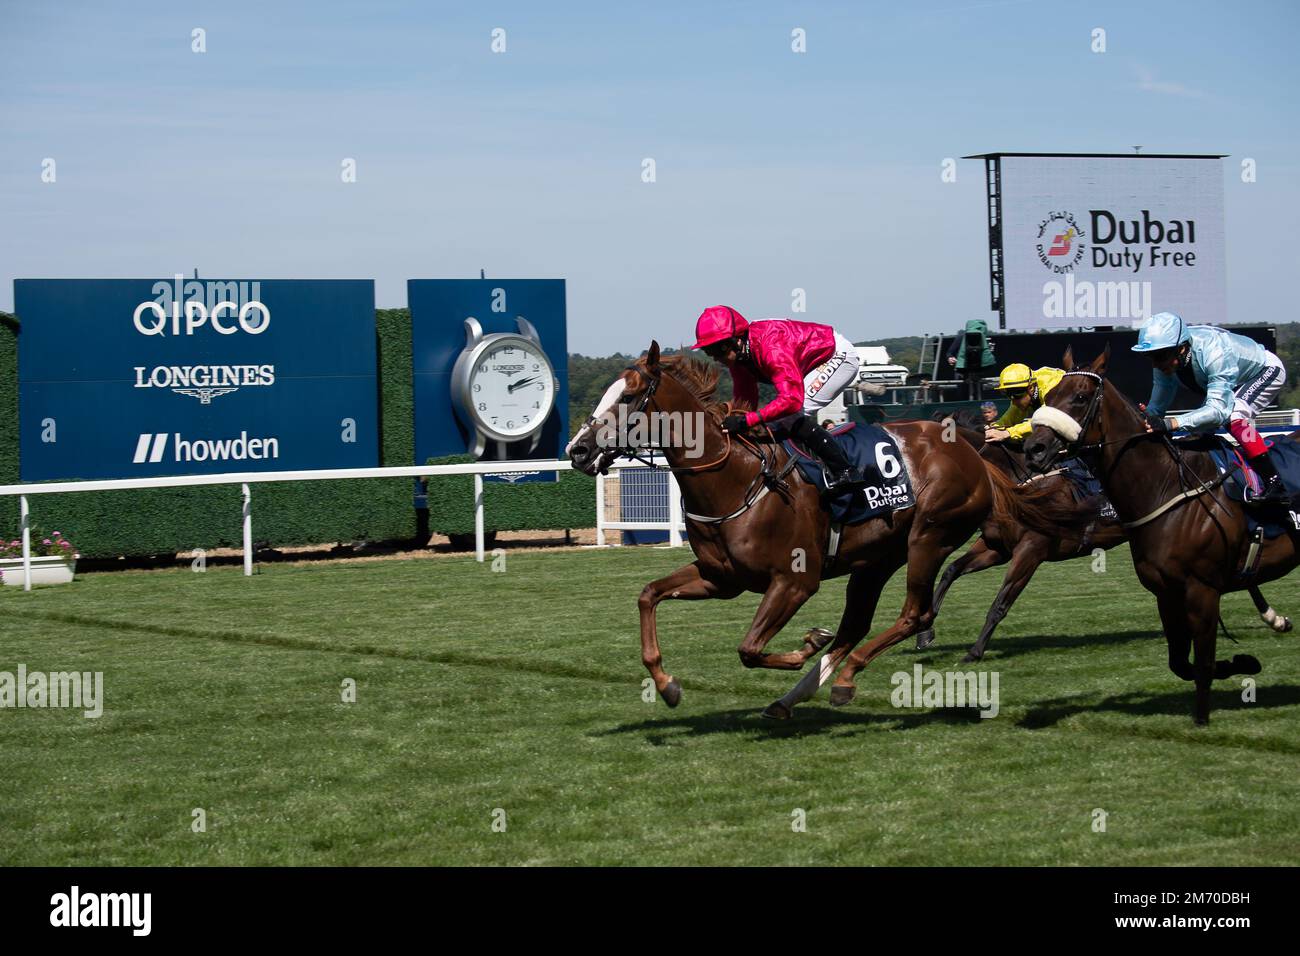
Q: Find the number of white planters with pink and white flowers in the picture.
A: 1